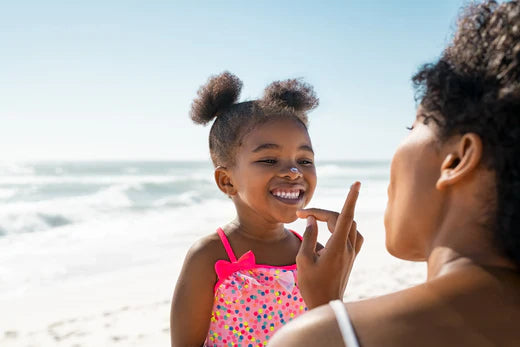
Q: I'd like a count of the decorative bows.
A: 1